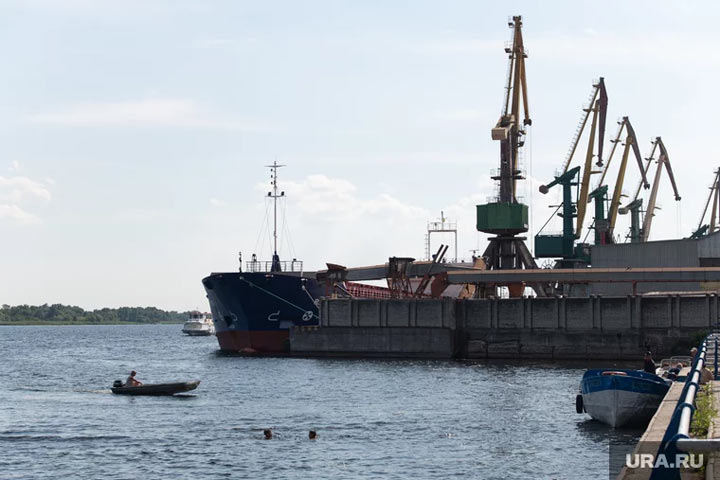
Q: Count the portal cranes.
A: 5